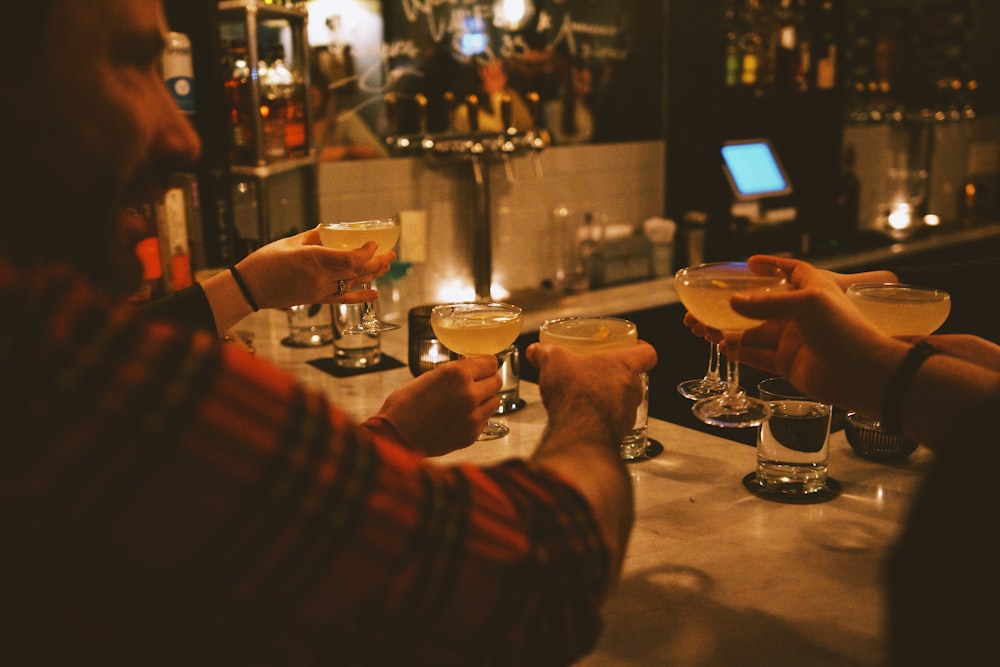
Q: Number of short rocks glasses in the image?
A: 5